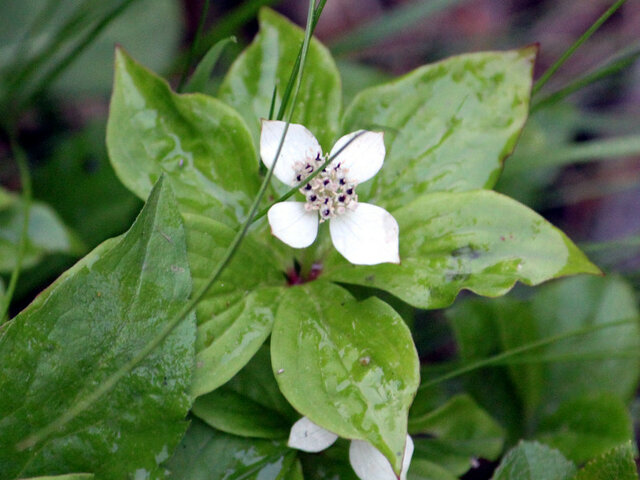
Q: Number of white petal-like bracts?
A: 6